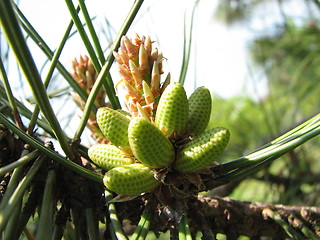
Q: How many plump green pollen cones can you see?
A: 7